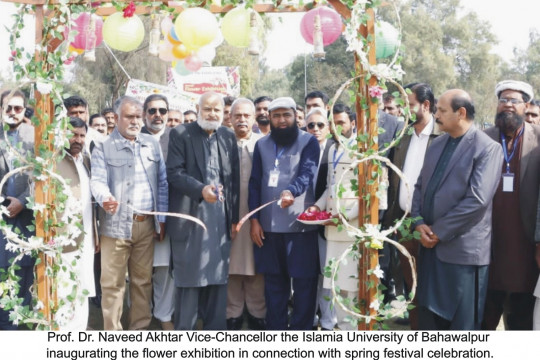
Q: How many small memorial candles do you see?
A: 0